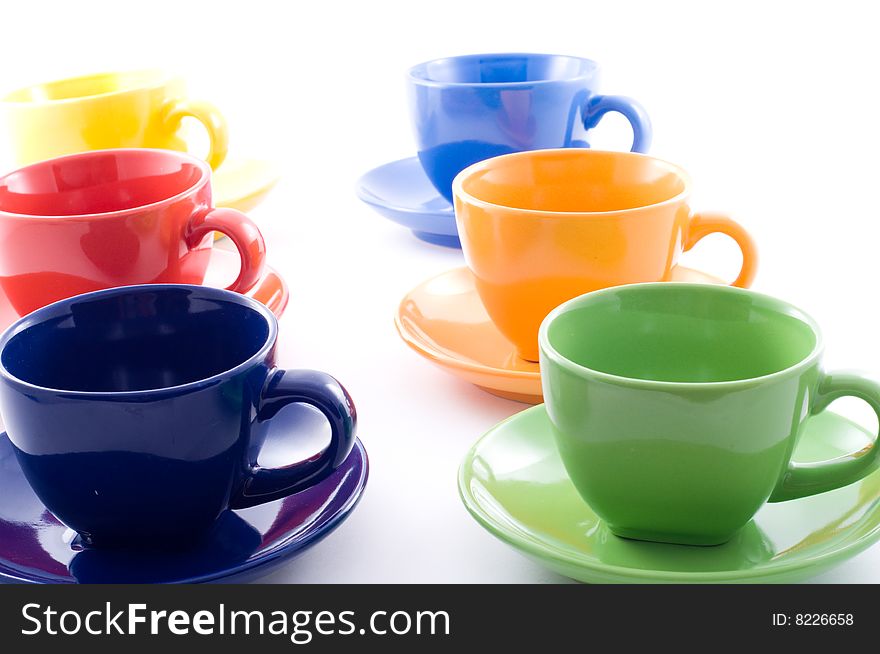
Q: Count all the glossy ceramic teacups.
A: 6